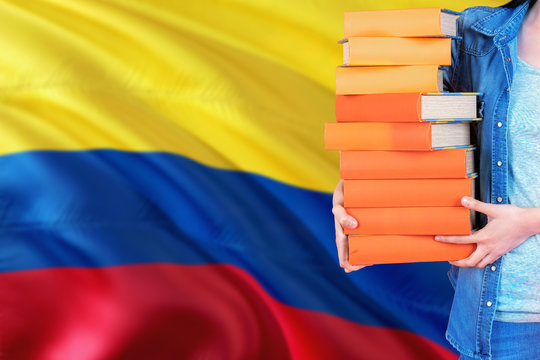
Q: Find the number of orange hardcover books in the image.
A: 9